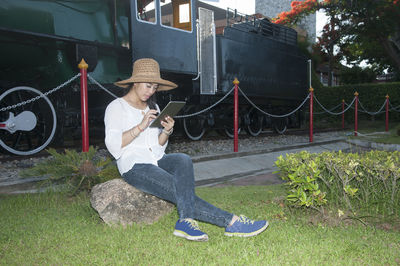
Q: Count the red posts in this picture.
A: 6